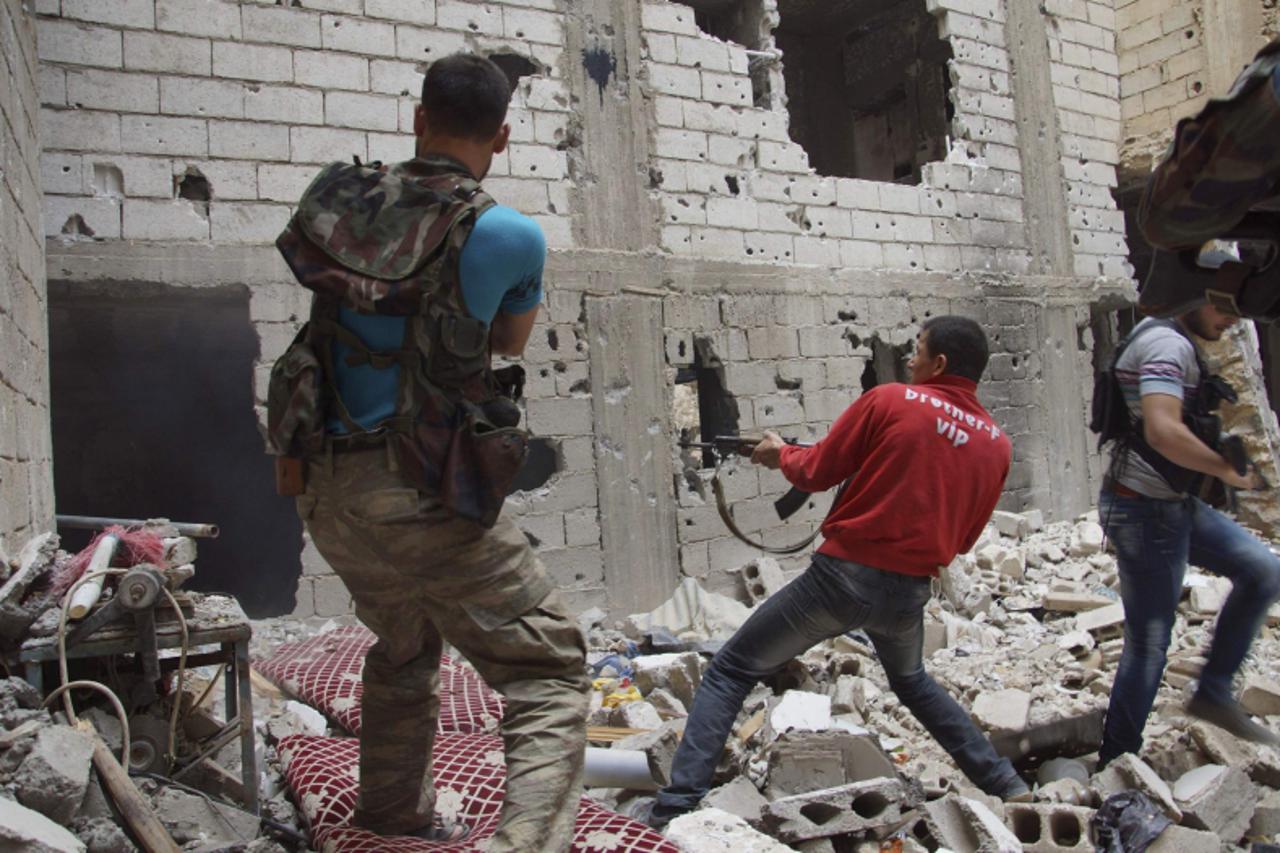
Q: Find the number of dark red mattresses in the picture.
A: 2